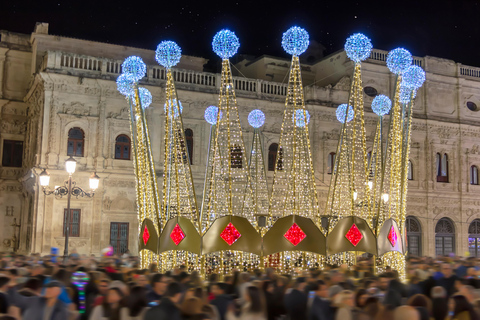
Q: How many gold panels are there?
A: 6